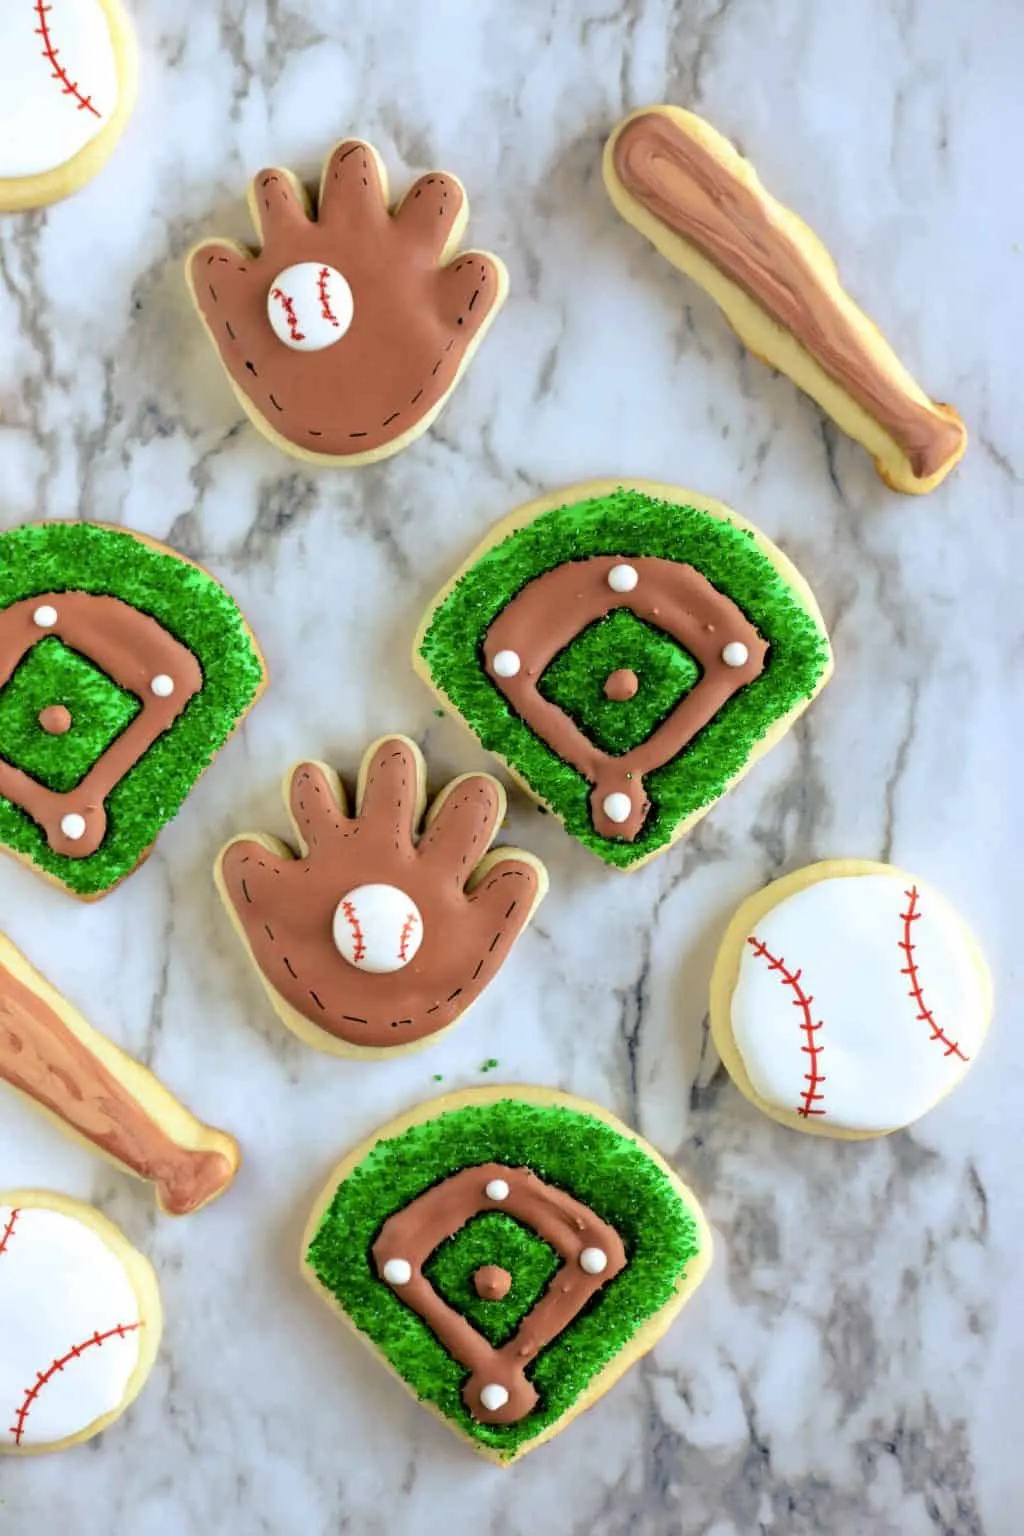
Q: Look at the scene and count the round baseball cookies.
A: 3